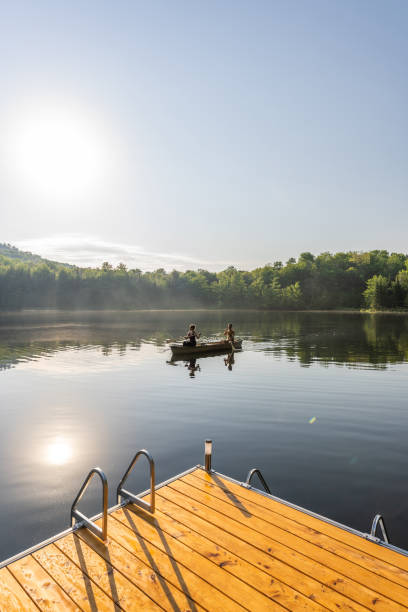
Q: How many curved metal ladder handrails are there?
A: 4